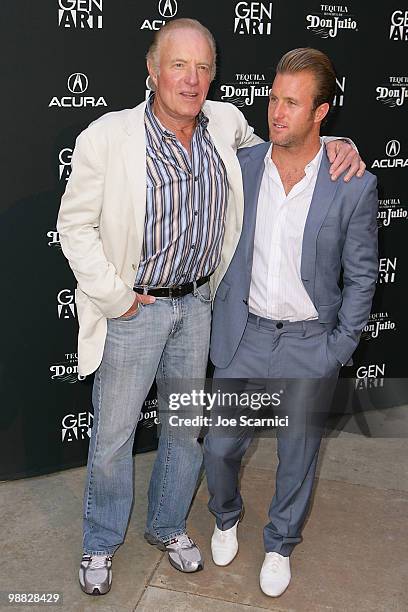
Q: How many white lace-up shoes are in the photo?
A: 2